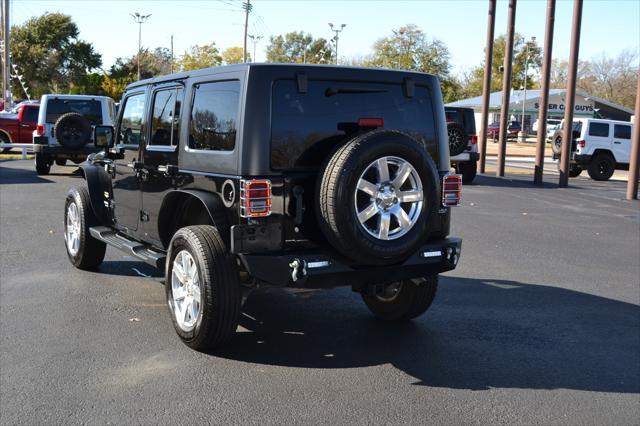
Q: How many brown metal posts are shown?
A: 5